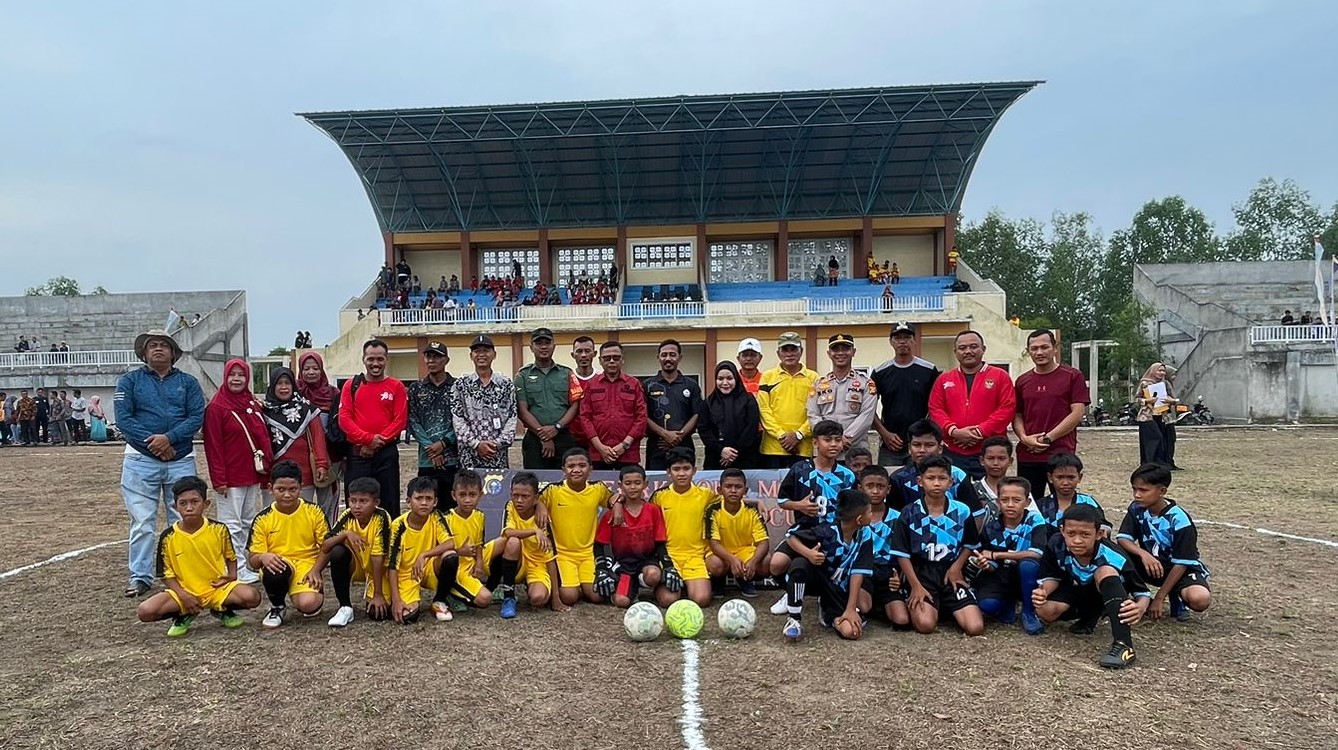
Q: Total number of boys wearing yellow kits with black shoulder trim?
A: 9